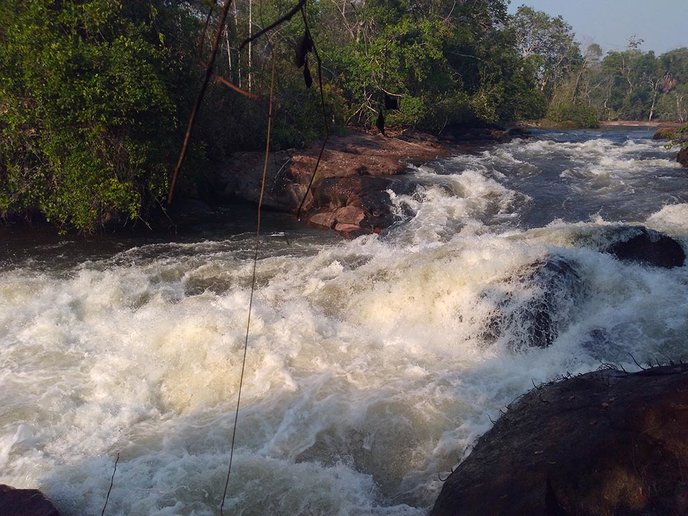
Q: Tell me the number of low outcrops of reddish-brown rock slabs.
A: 1